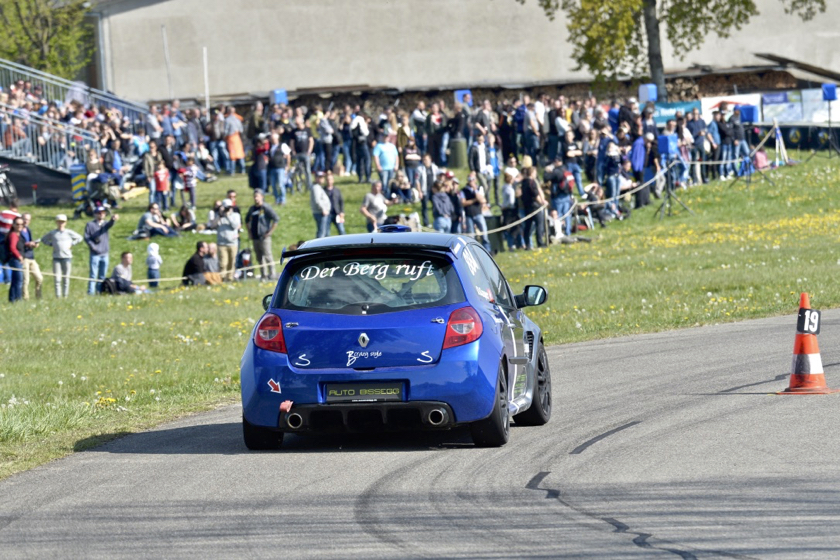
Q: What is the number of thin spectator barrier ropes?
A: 1